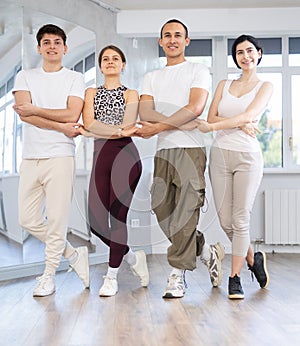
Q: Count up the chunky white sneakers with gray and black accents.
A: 2